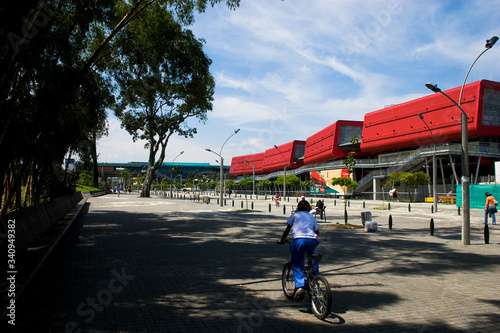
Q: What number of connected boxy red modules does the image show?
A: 4